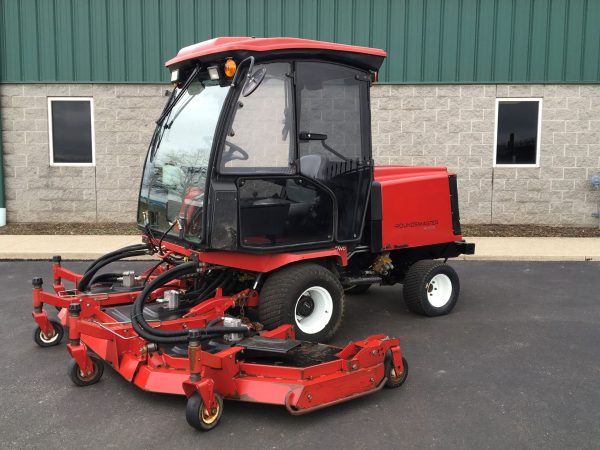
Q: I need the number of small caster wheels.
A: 4